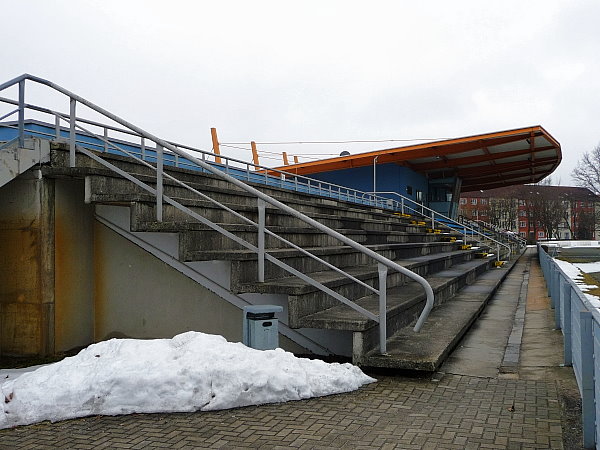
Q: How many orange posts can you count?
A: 4